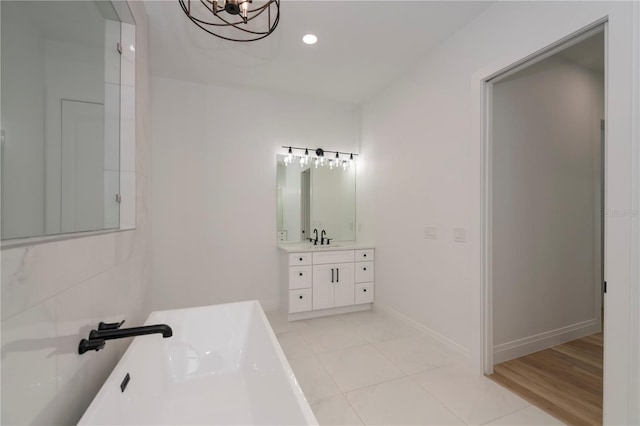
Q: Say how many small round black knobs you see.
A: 6